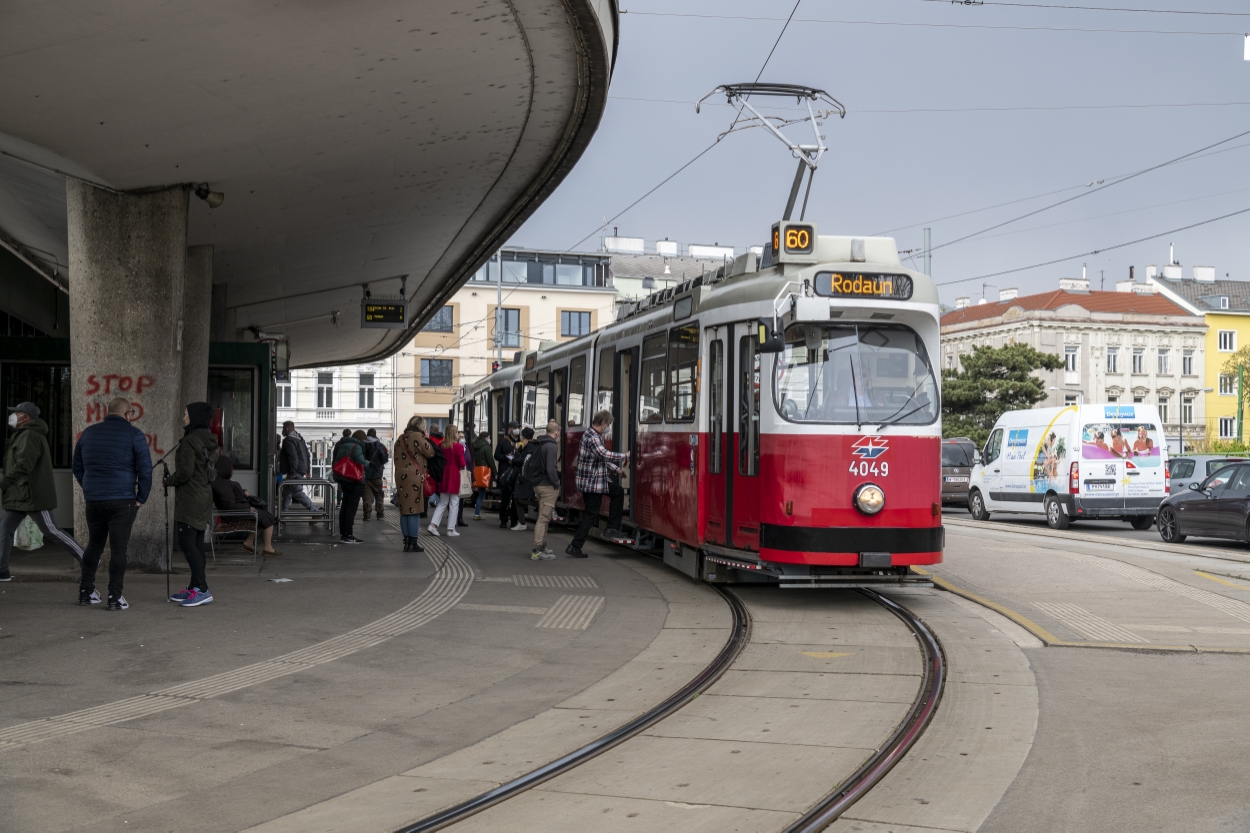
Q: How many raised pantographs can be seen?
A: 1